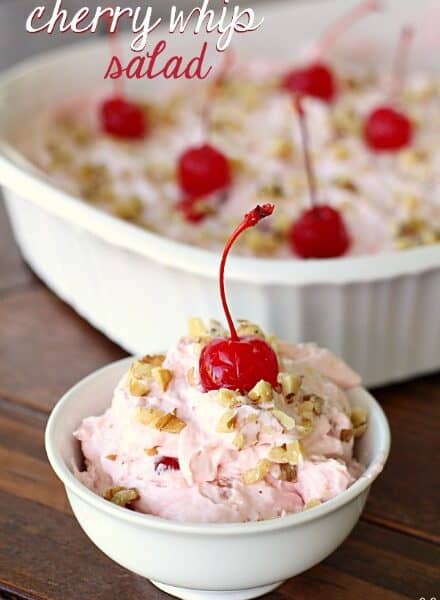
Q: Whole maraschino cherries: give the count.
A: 6